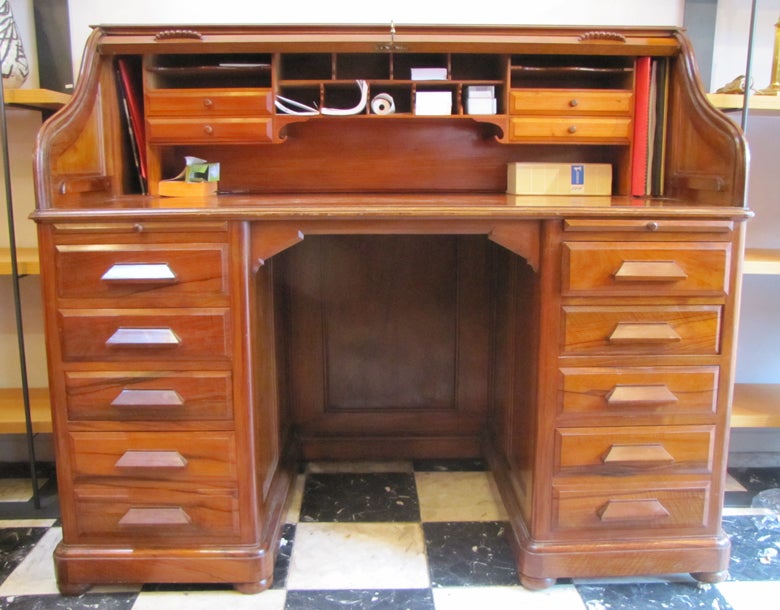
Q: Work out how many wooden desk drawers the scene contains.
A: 14